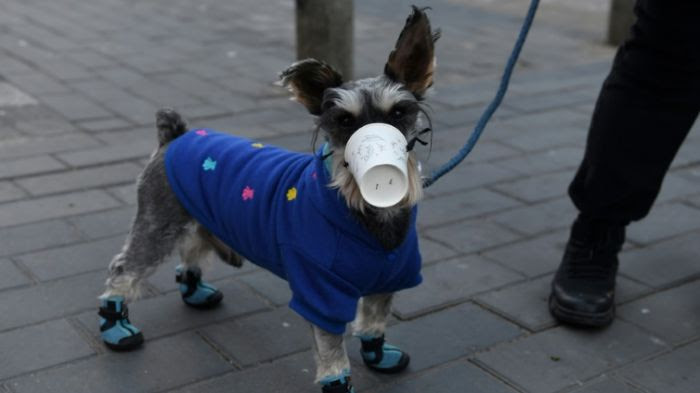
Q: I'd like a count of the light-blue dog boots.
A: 4